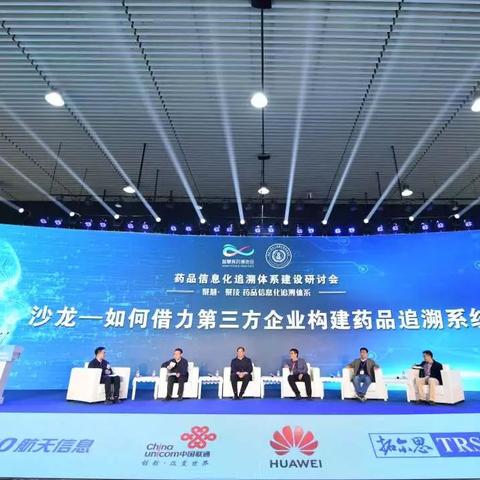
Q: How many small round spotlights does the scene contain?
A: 11